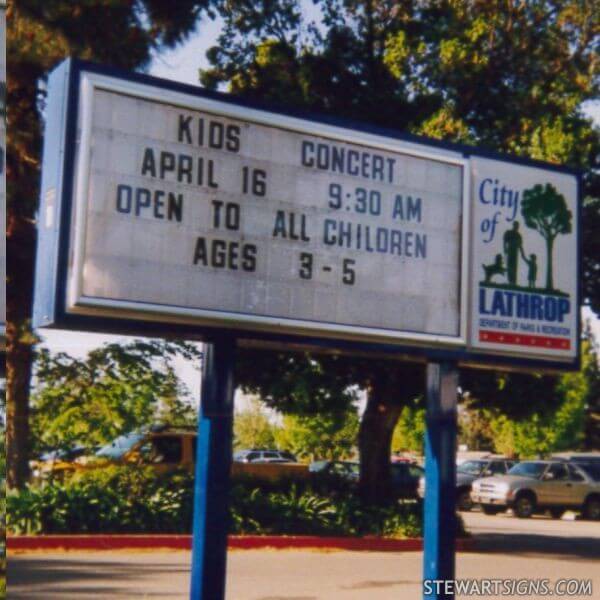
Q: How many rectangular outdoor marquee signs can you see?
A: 1